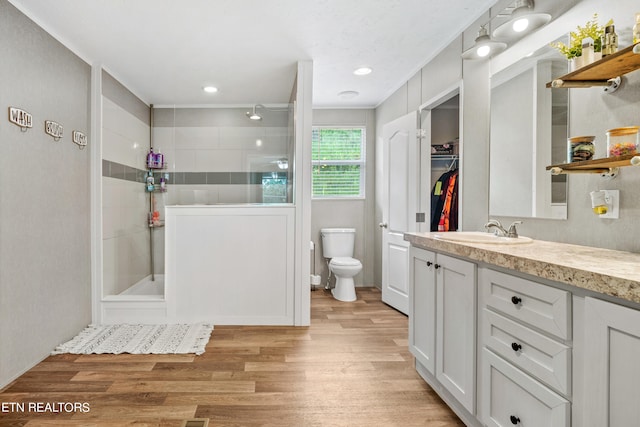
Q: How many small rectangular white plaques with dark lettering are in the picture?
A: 3